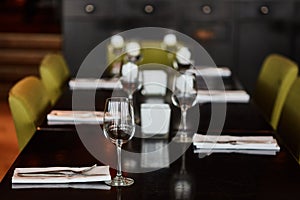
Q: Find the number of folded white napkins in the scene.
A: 6